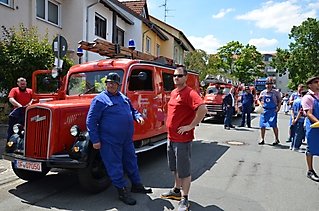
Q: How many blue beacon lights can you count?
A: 2